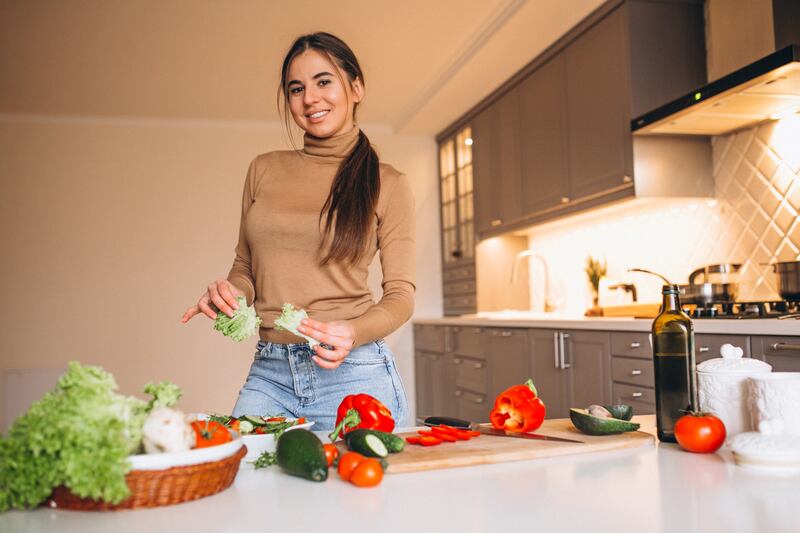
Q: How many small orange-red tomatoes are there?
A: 3